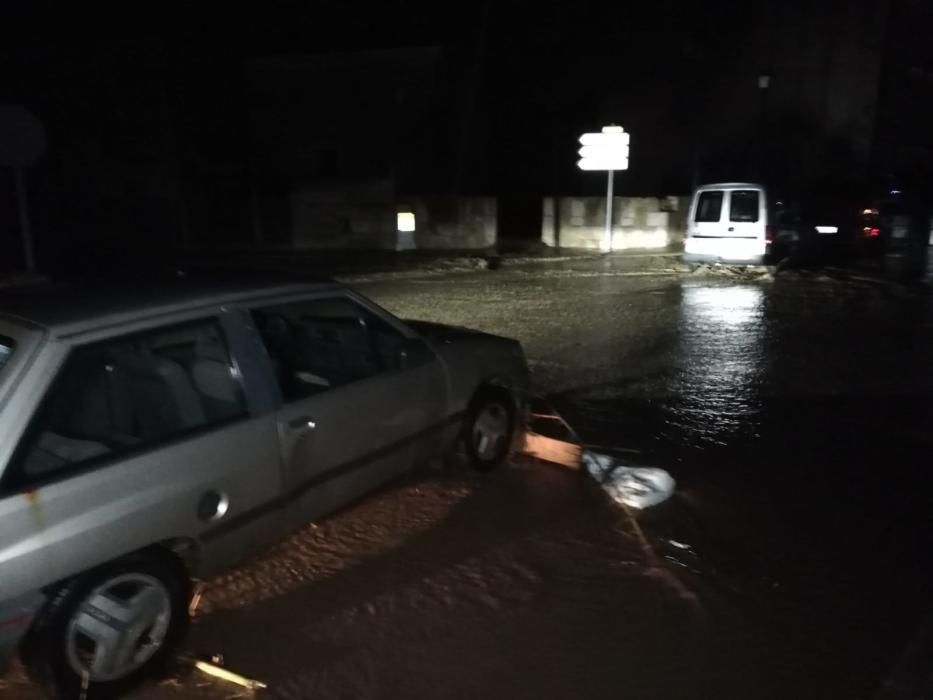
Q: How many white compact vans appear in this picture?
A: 1